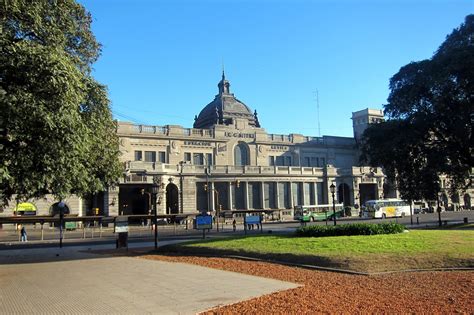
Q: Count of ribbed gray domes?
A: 1